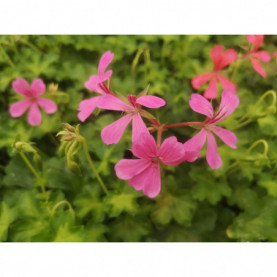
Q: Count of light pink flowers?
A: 5